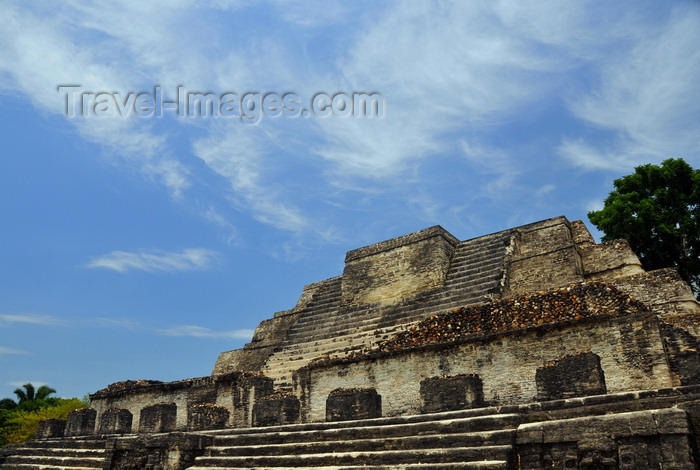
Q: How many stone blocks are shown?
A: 9